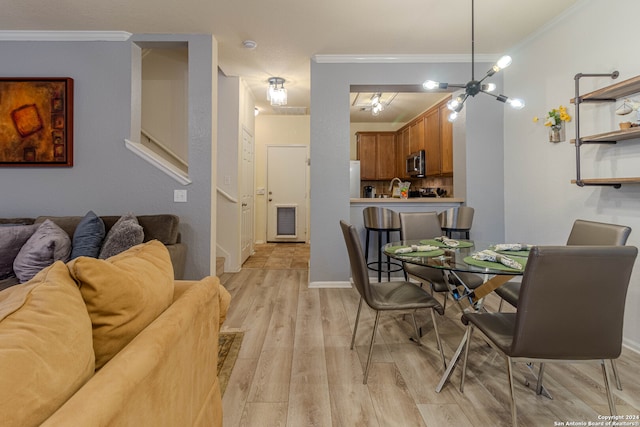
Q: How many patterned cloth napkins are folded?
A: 4